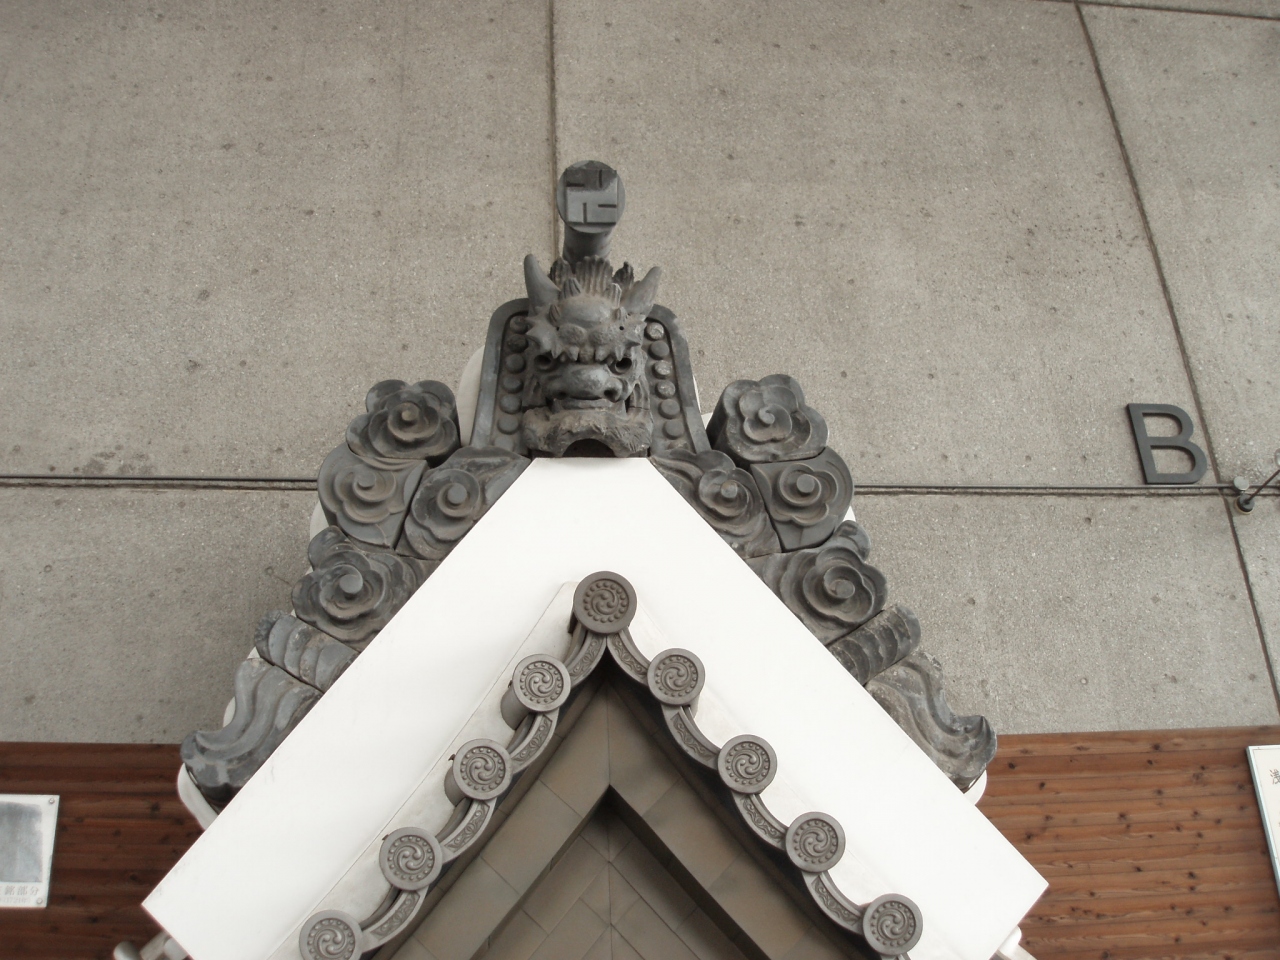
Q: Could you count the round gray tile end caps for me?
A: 9